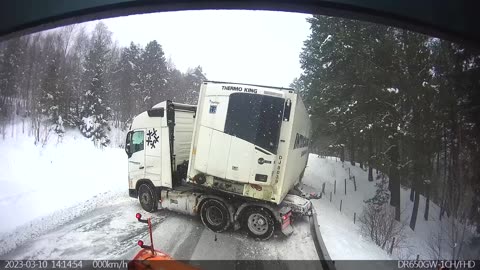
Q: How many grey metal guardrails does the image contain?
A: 1